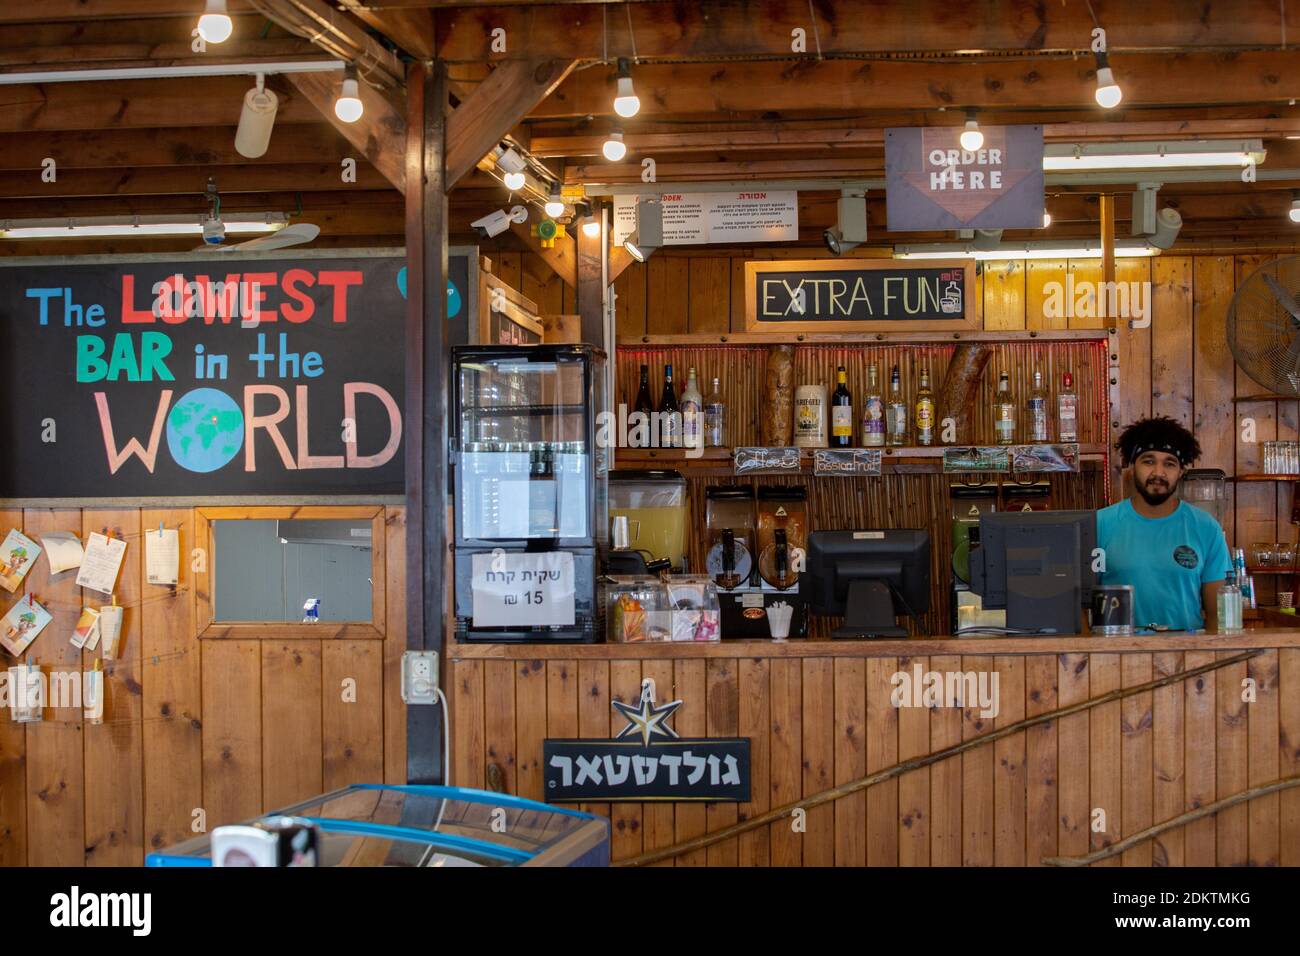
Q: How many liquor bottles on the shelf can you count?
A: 11